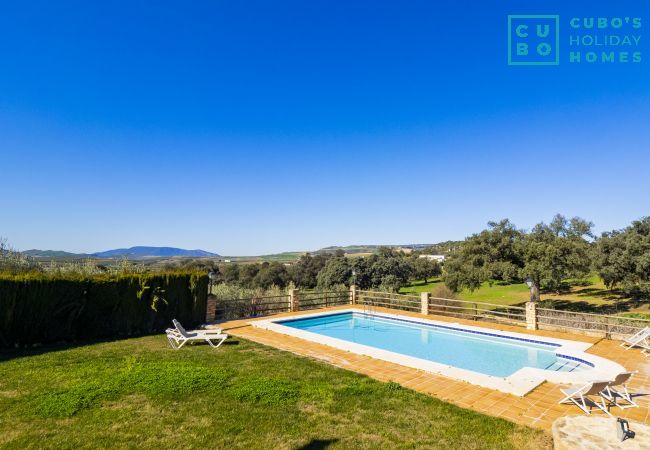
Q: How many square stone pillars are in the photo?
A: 5